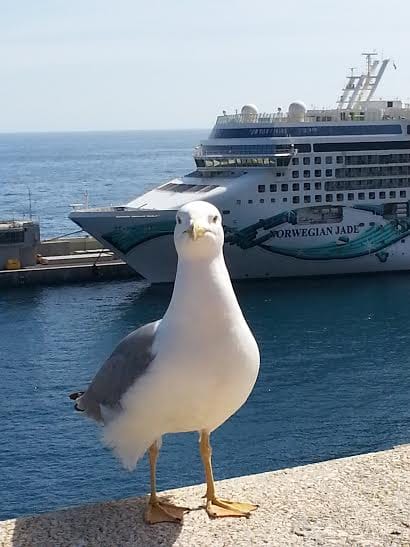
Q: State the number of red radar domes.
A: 0